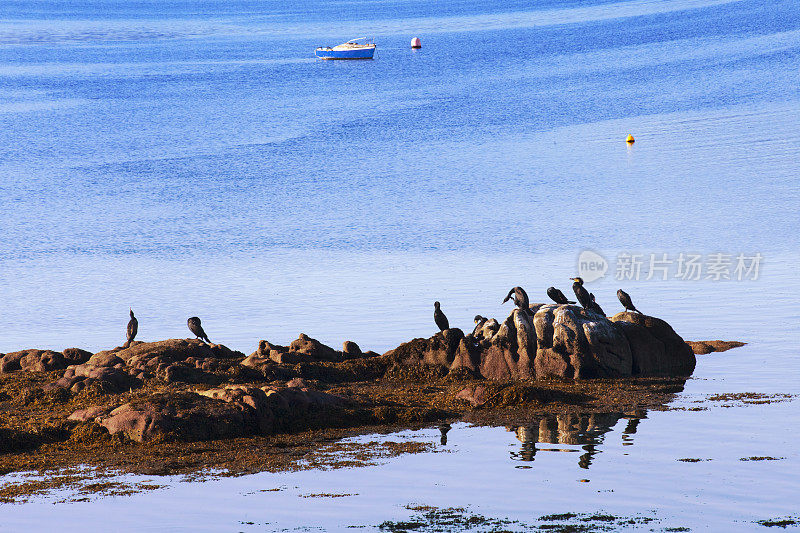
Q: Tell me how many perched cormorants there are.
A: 9